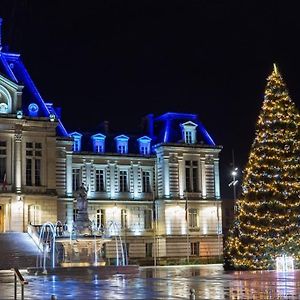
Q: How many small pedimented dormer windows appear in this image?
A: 5